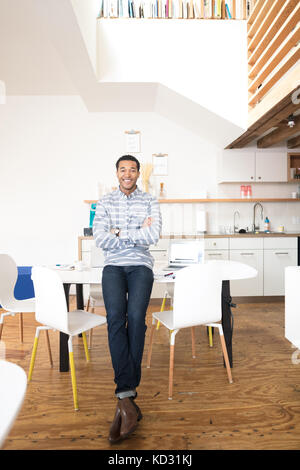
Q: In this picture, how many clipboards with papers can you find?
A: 2